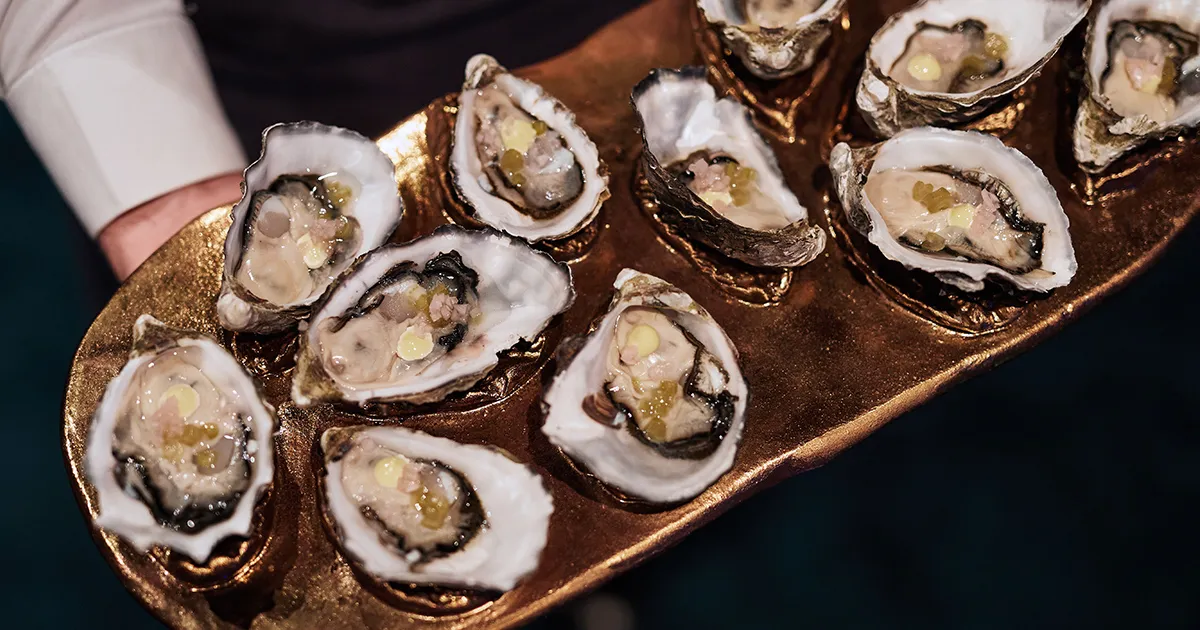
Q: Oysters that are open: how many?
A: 11